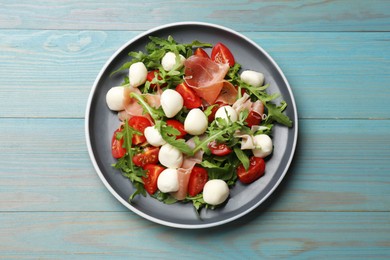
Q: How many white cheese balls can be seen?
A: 12